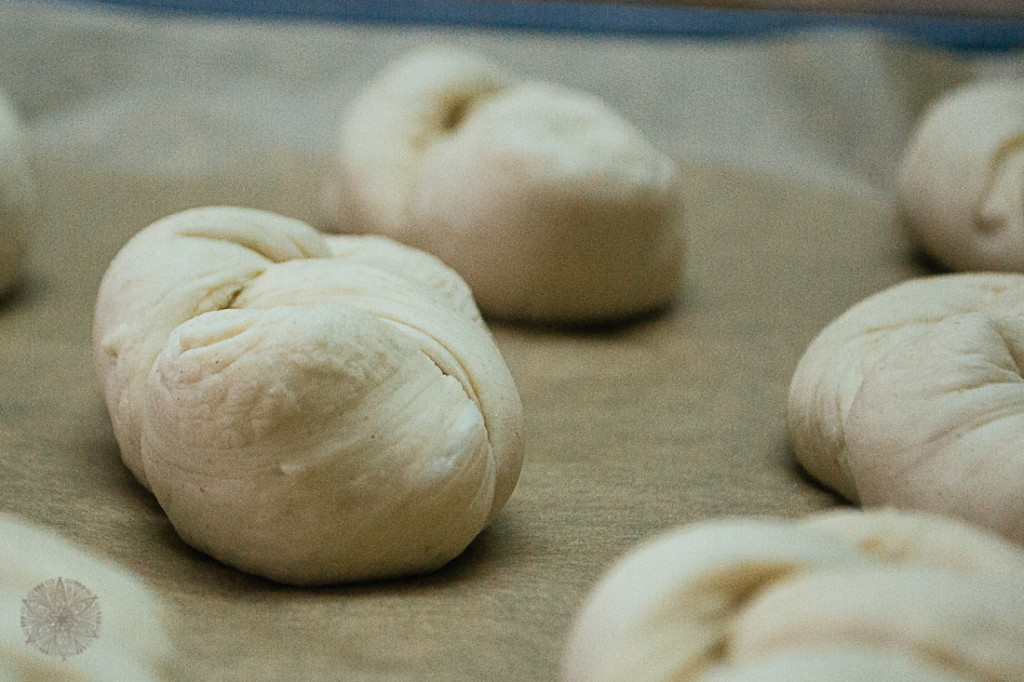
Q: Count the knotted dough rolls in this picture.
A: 7